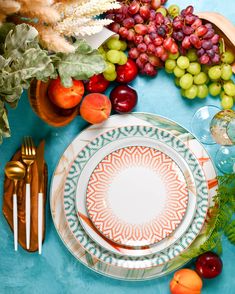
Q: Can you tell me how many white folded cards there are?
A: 0